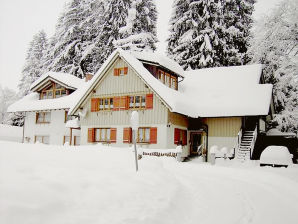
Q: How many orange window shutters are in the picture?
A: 12